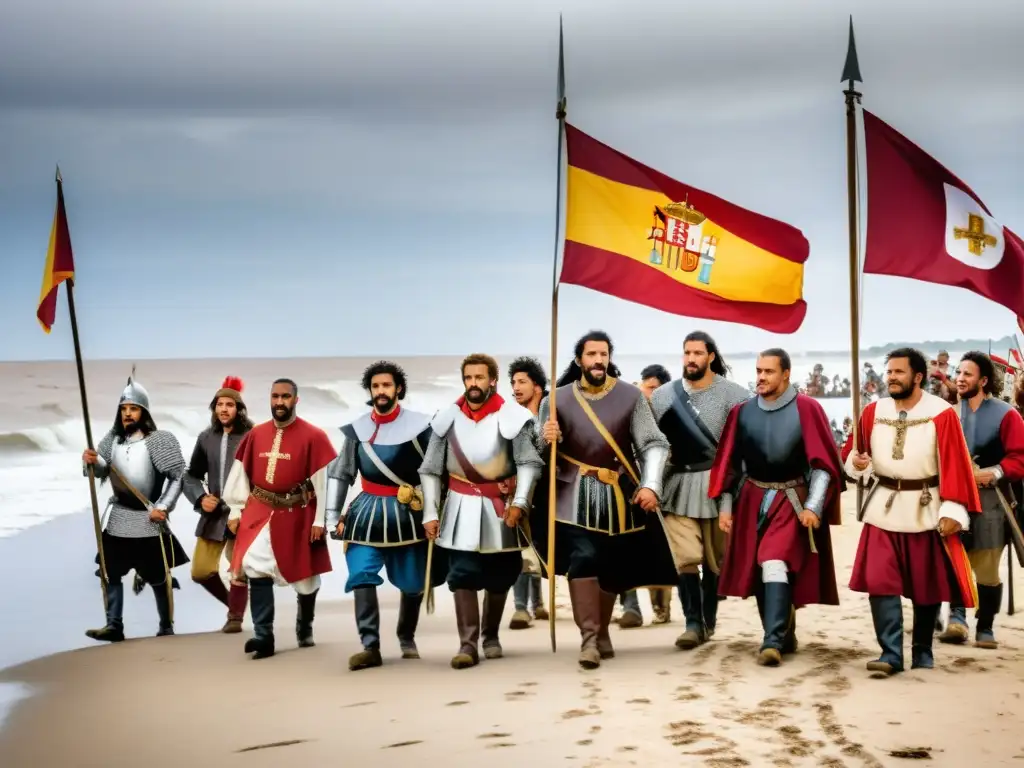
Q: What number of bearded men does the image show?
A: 11